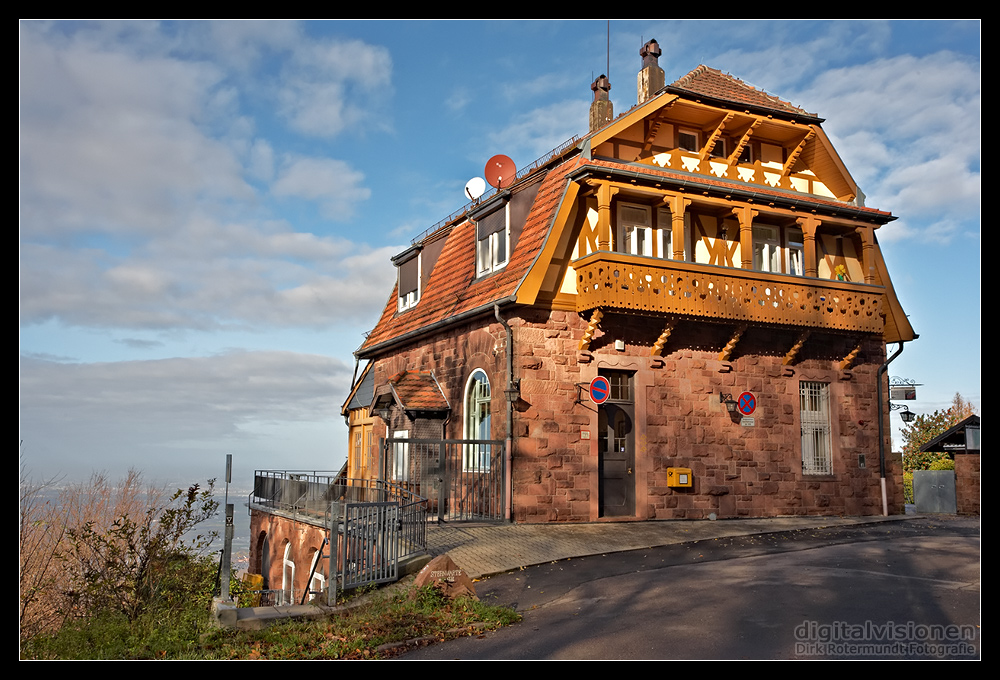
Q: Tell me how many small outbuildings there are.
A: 1